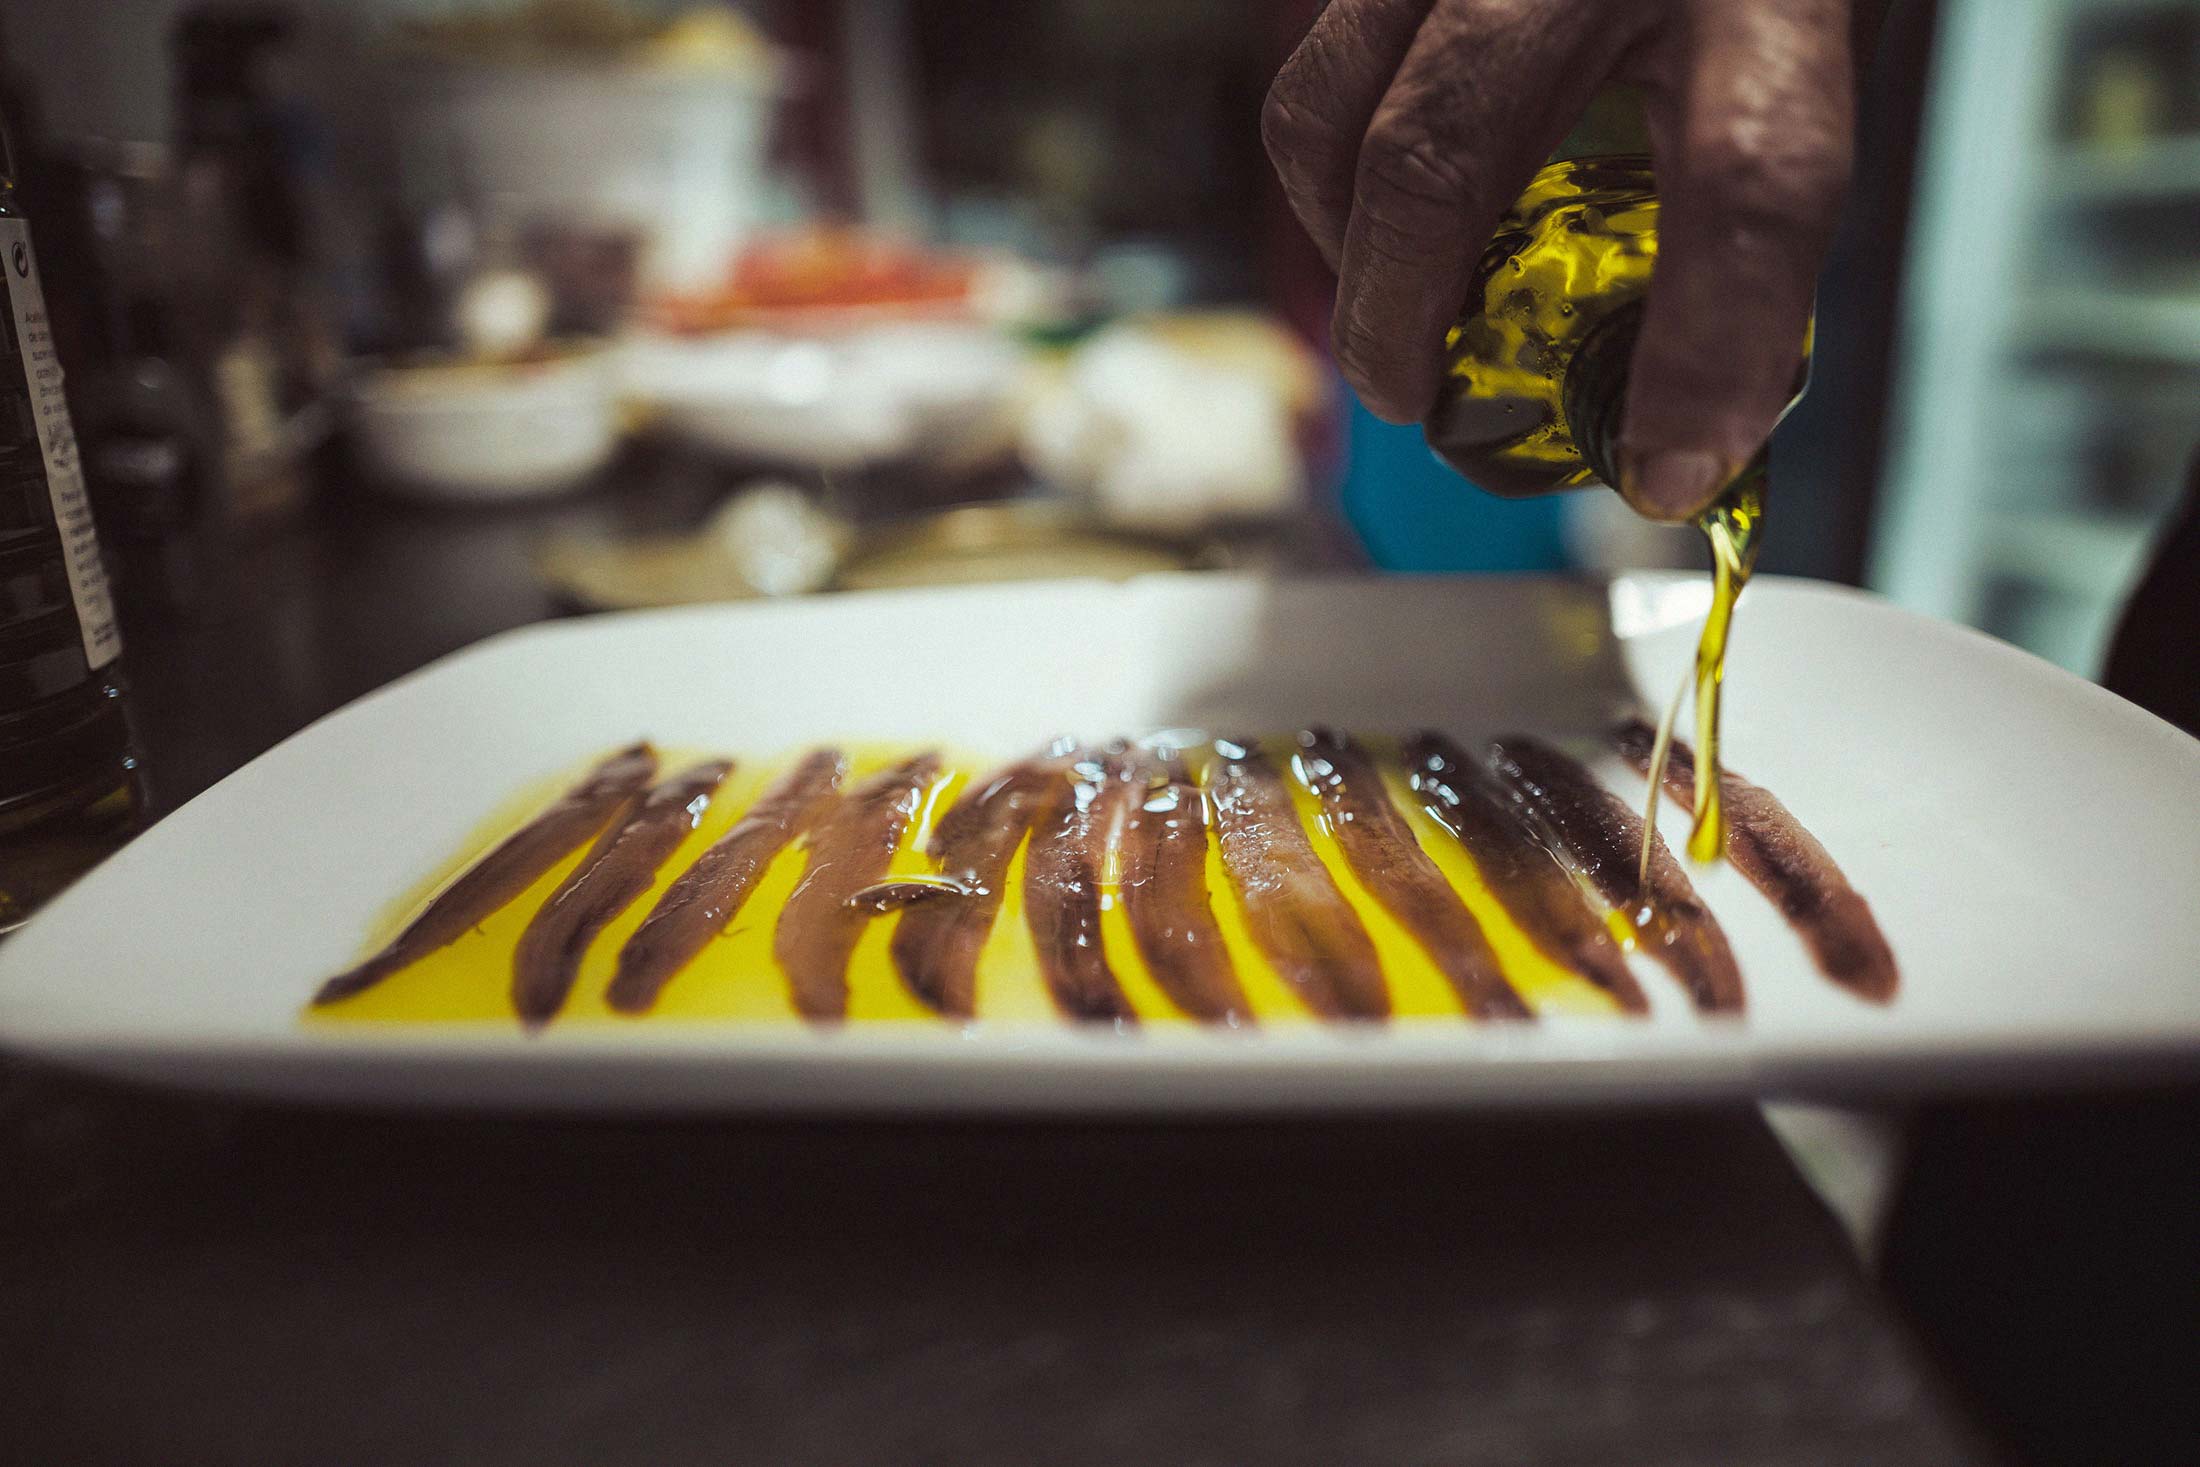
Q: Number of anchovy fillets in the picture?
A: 12